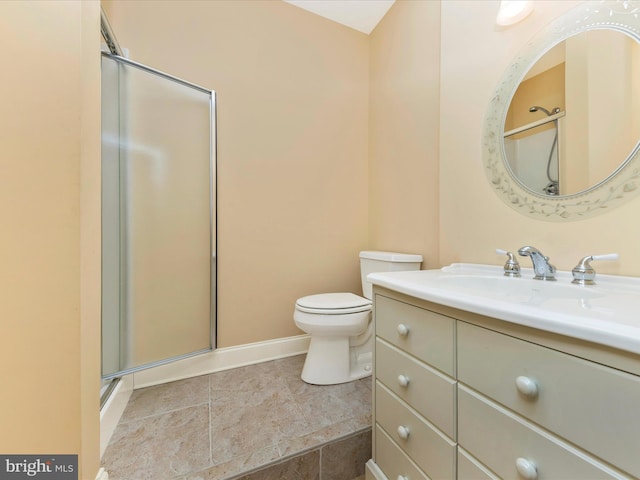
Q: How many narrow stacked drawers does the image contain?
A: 4